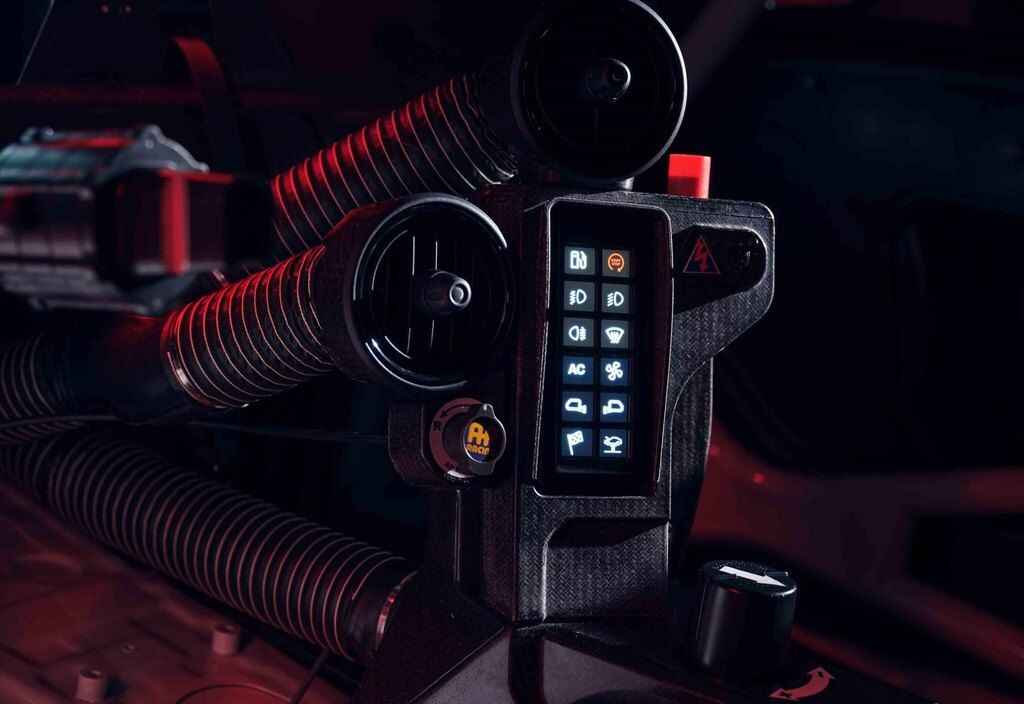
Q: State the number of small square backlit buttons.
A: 12